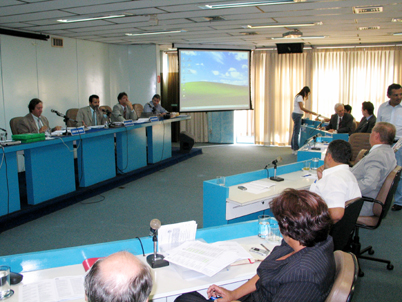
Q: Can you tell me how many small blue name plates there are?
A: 3